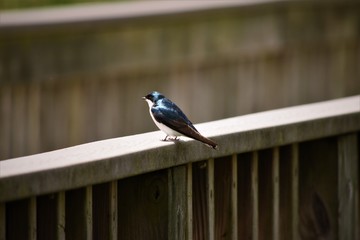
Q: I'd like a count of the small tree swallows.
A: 1